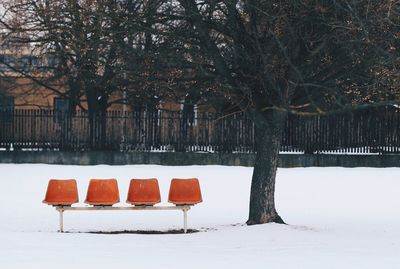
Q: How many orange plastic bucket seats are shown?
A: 4